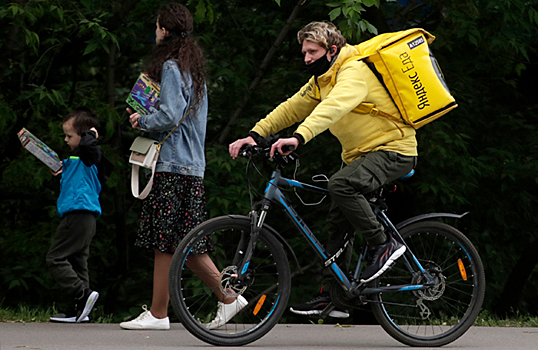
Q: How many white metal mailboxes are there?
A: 0